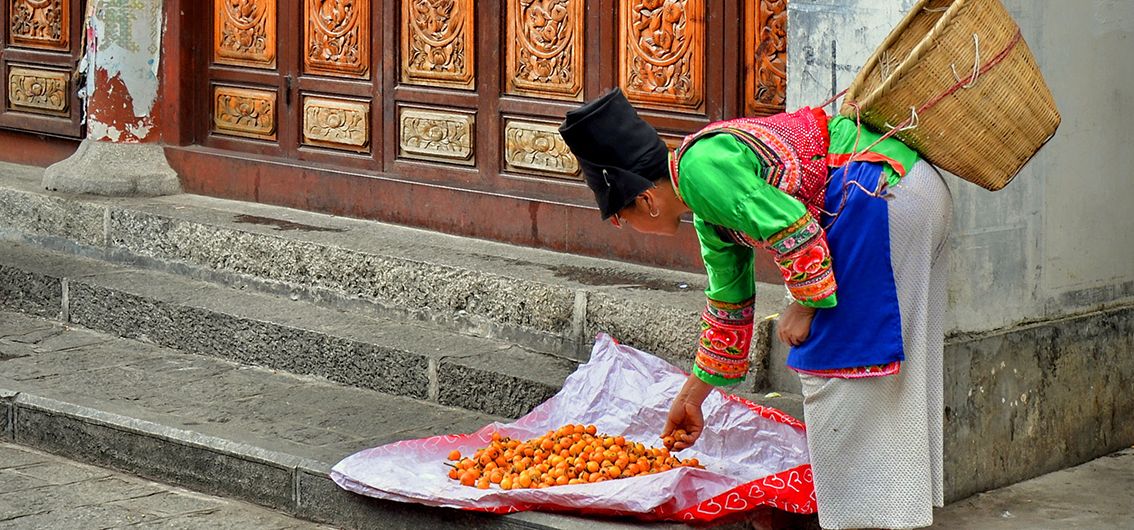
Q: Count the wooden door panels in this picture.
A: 12